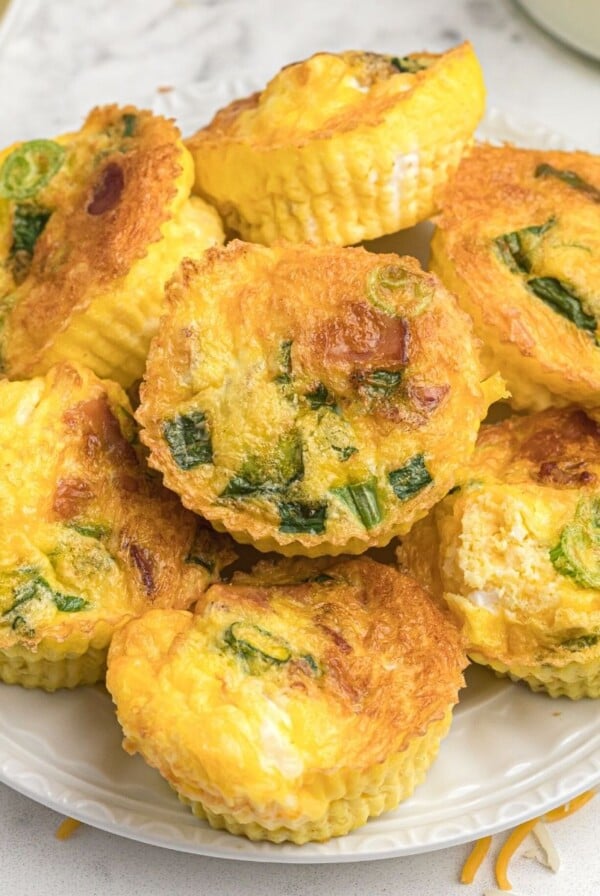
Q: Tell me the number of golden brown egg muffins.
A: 7